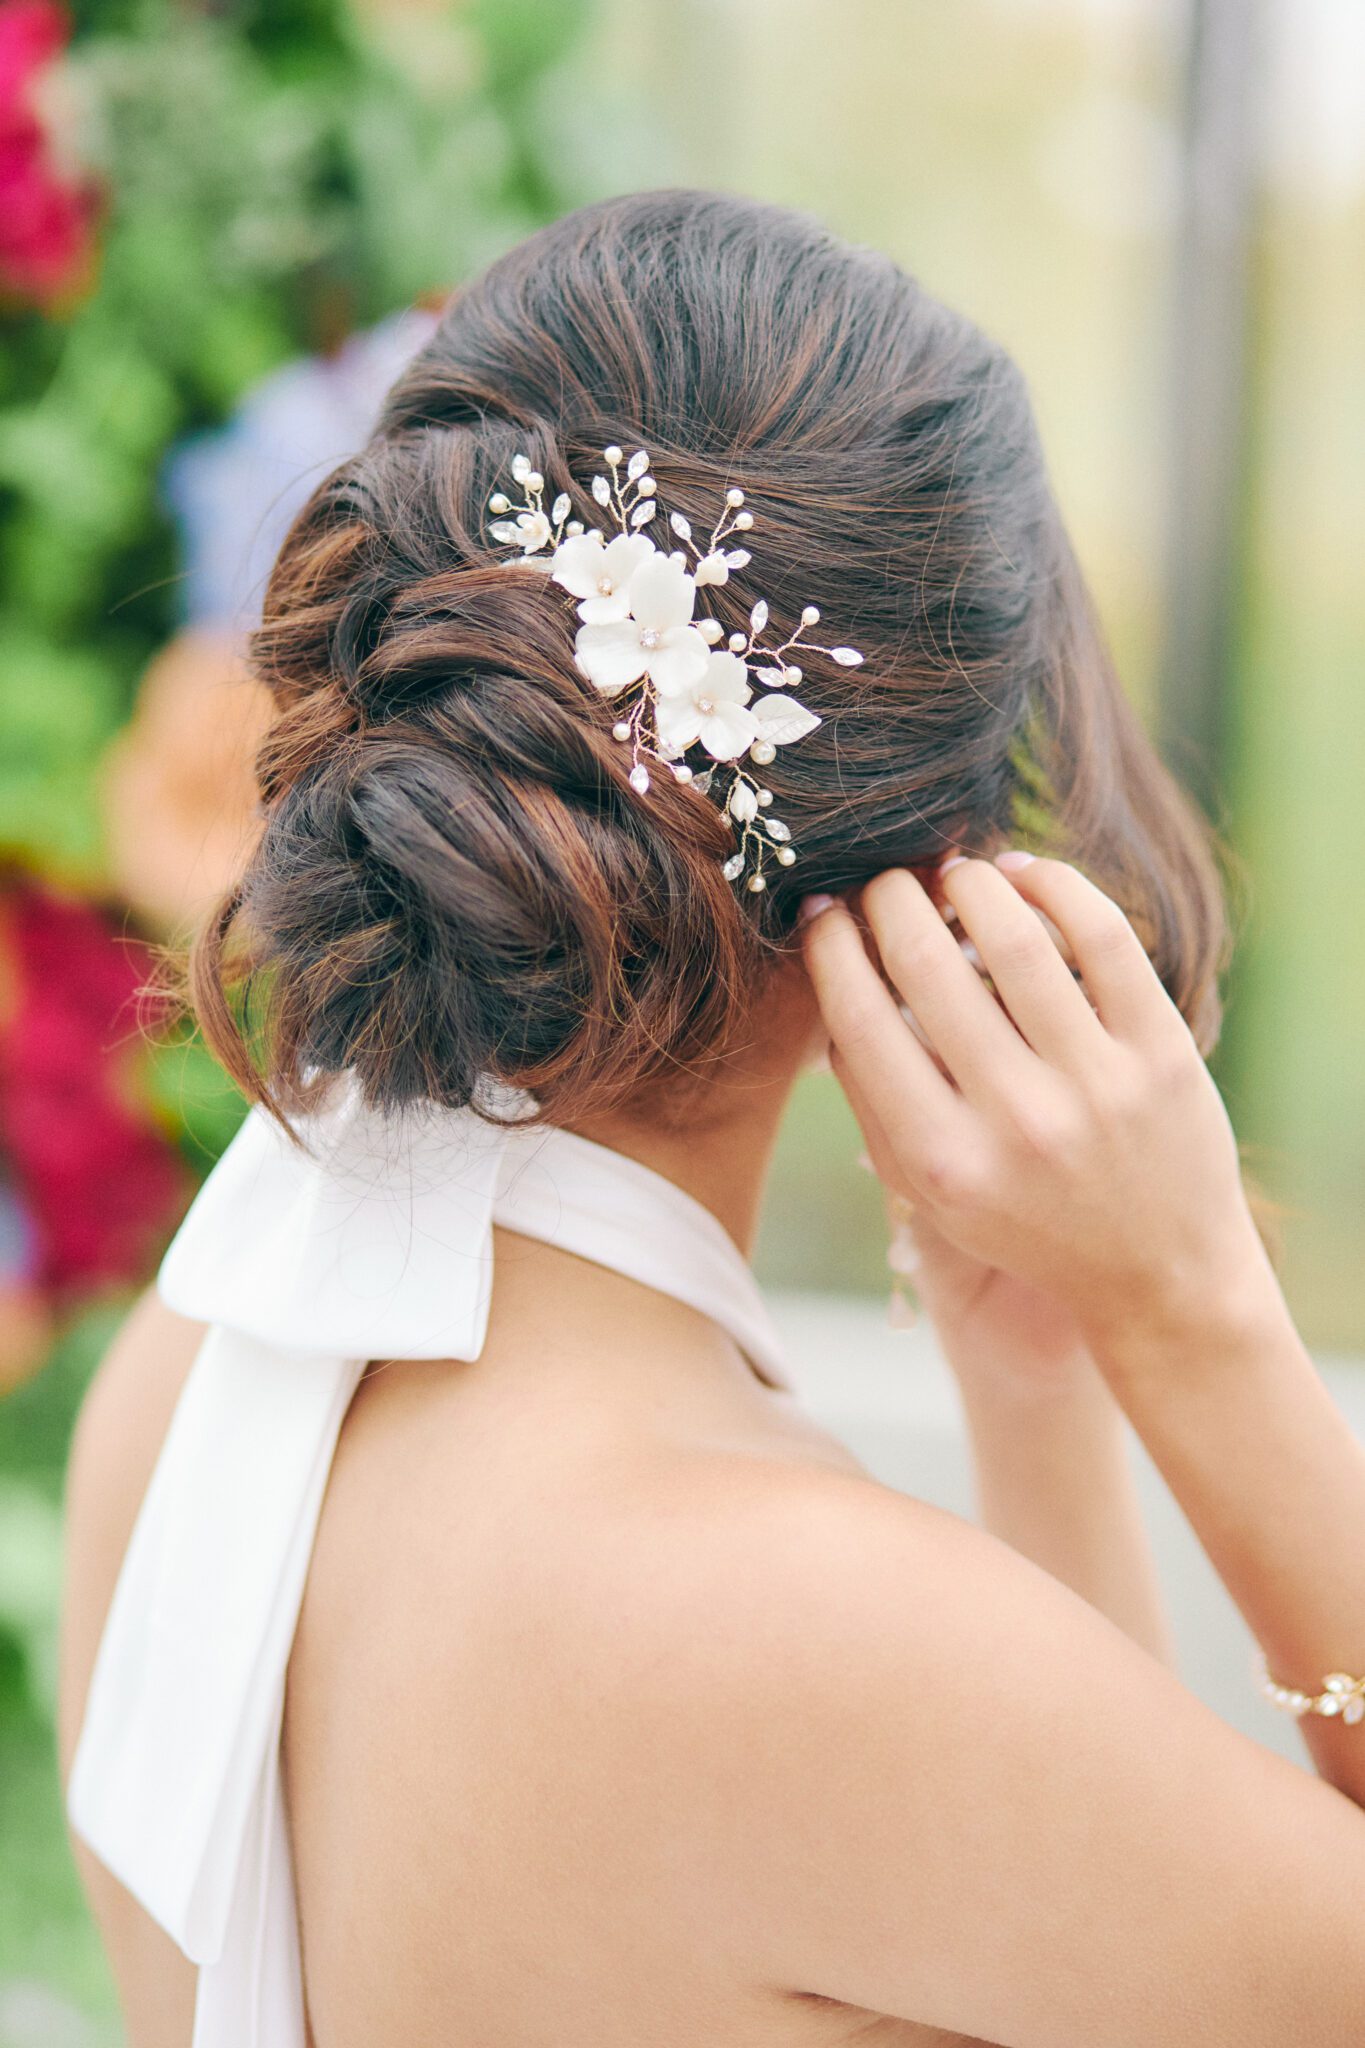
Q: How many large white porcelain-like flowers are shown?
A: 3